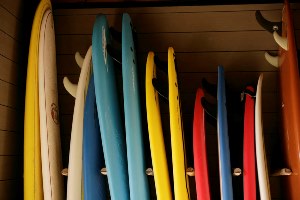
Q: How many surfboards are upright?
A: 13